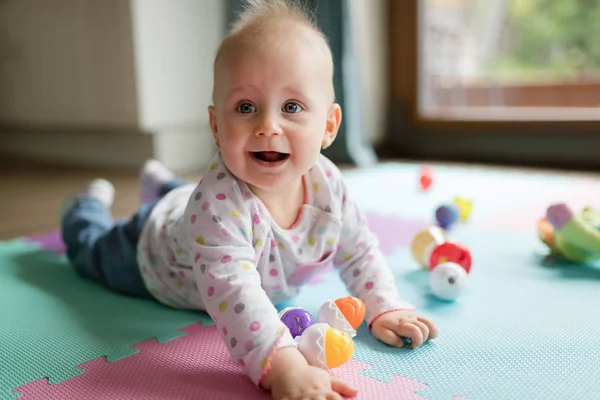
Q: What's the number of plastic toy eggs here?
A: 3